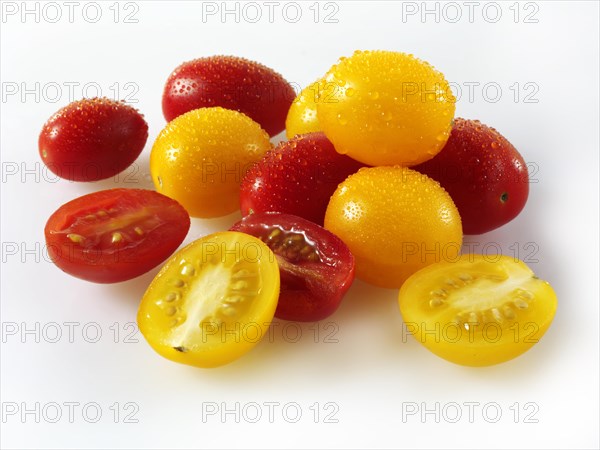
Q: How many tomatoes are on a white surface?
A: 12